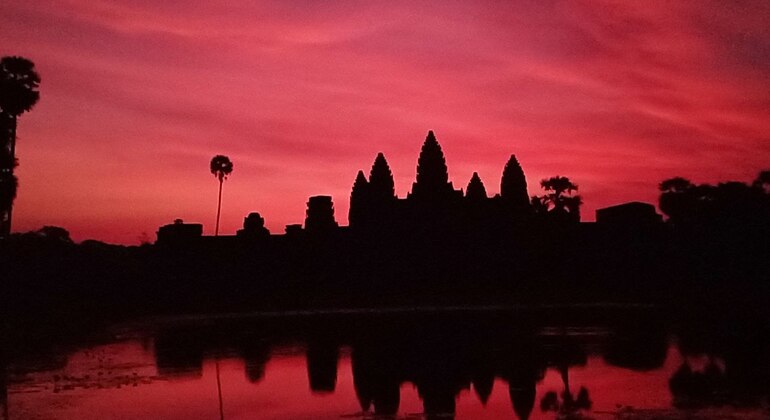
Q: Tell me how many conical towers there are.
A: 5